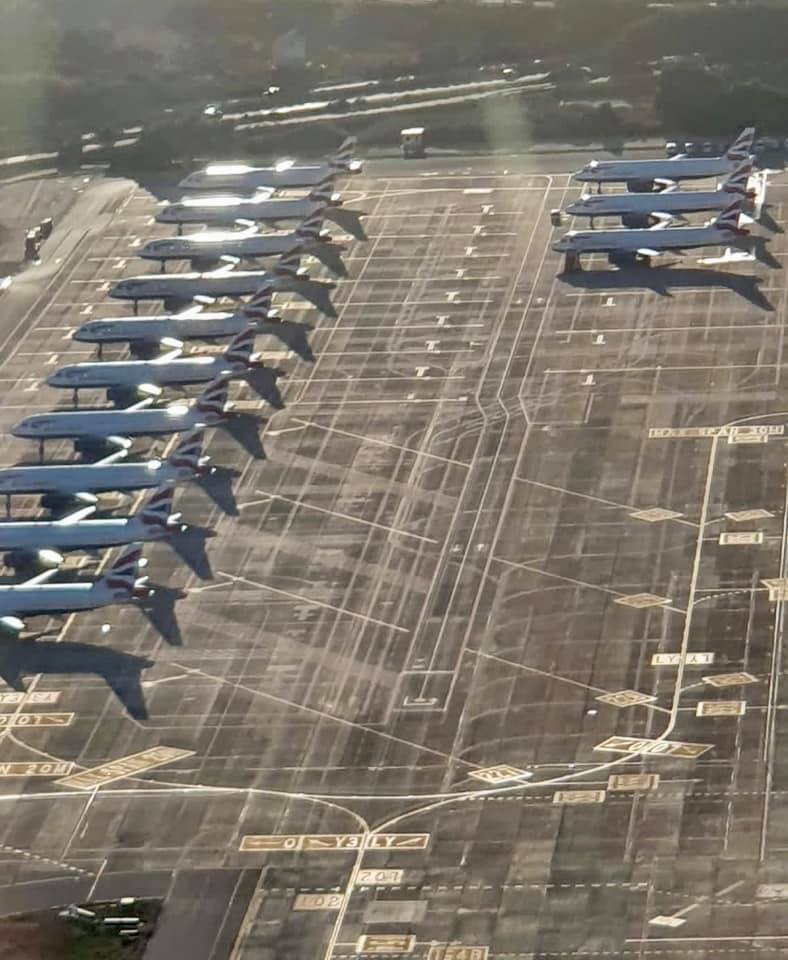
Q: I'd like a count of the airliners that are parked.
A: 13